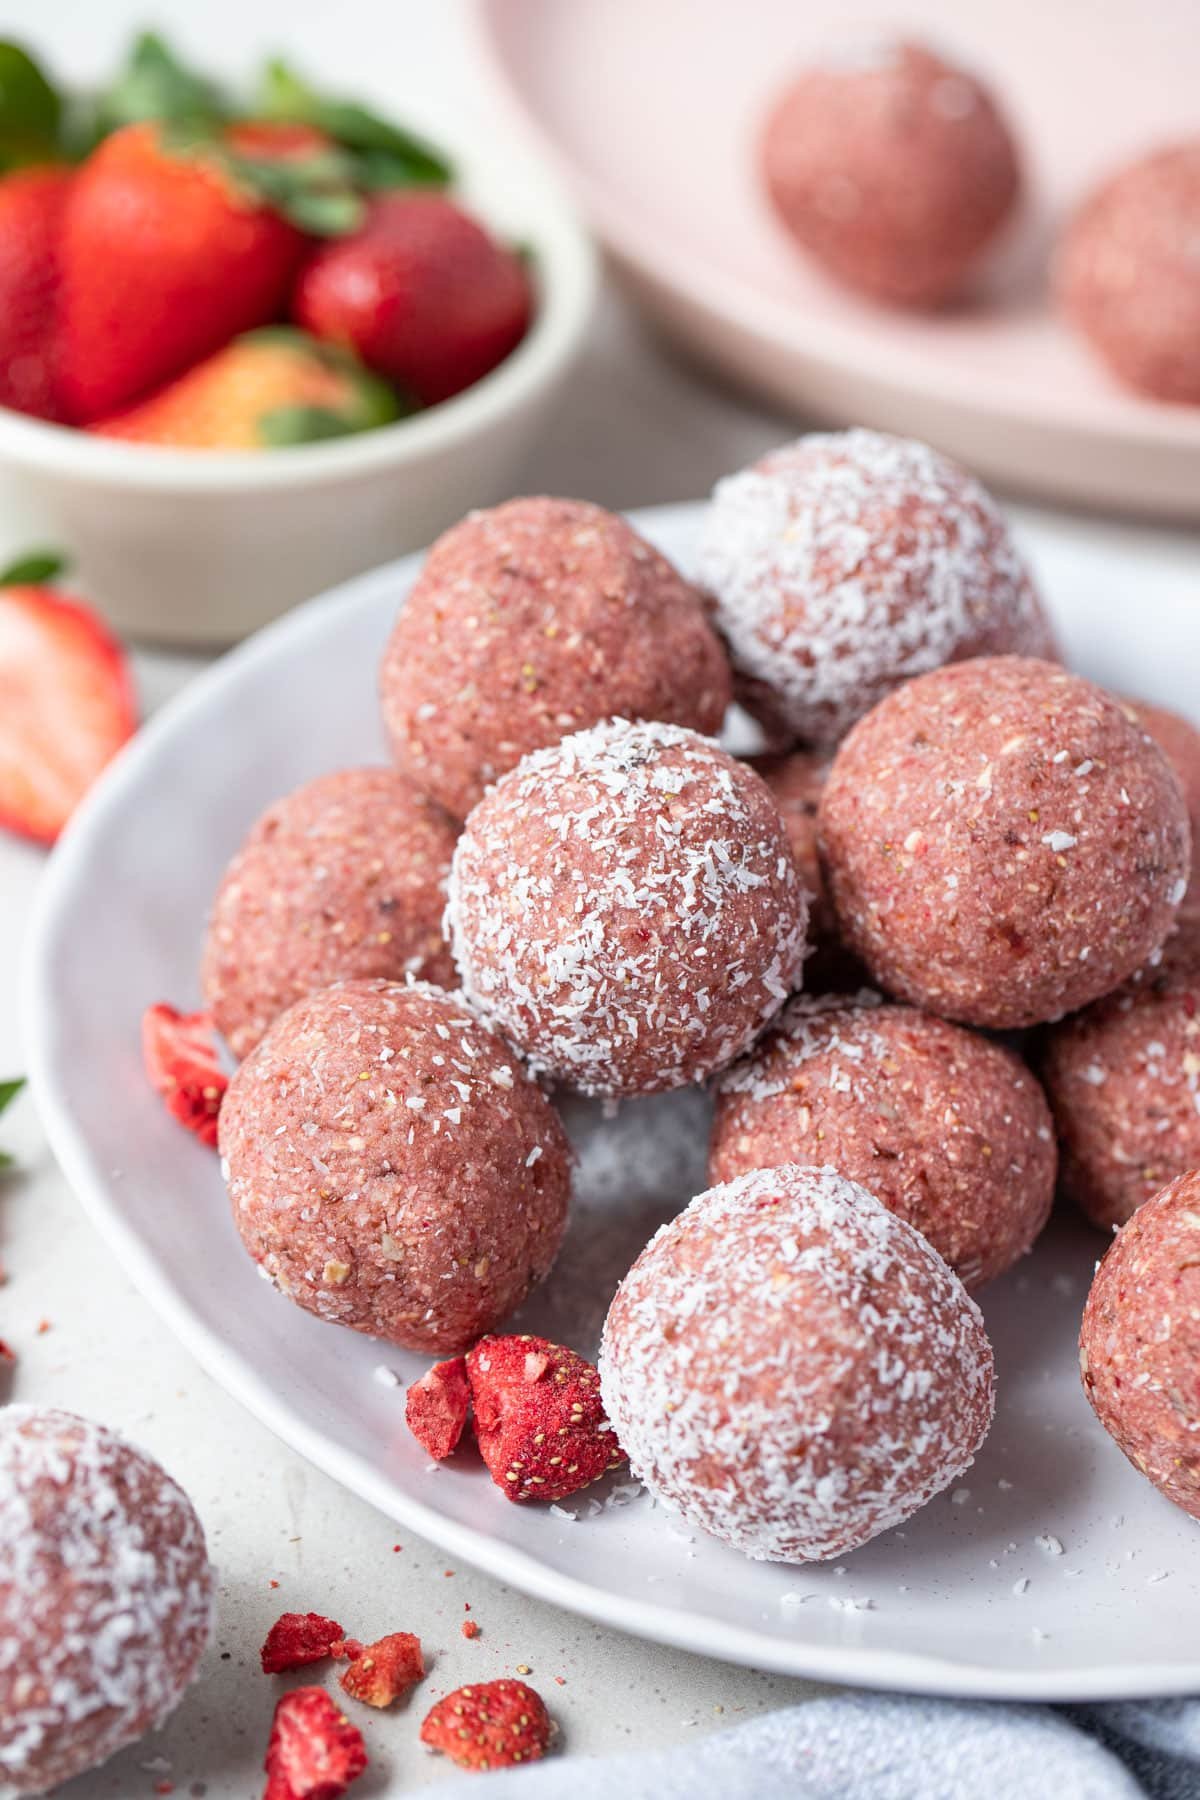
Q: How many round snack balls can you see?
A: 15